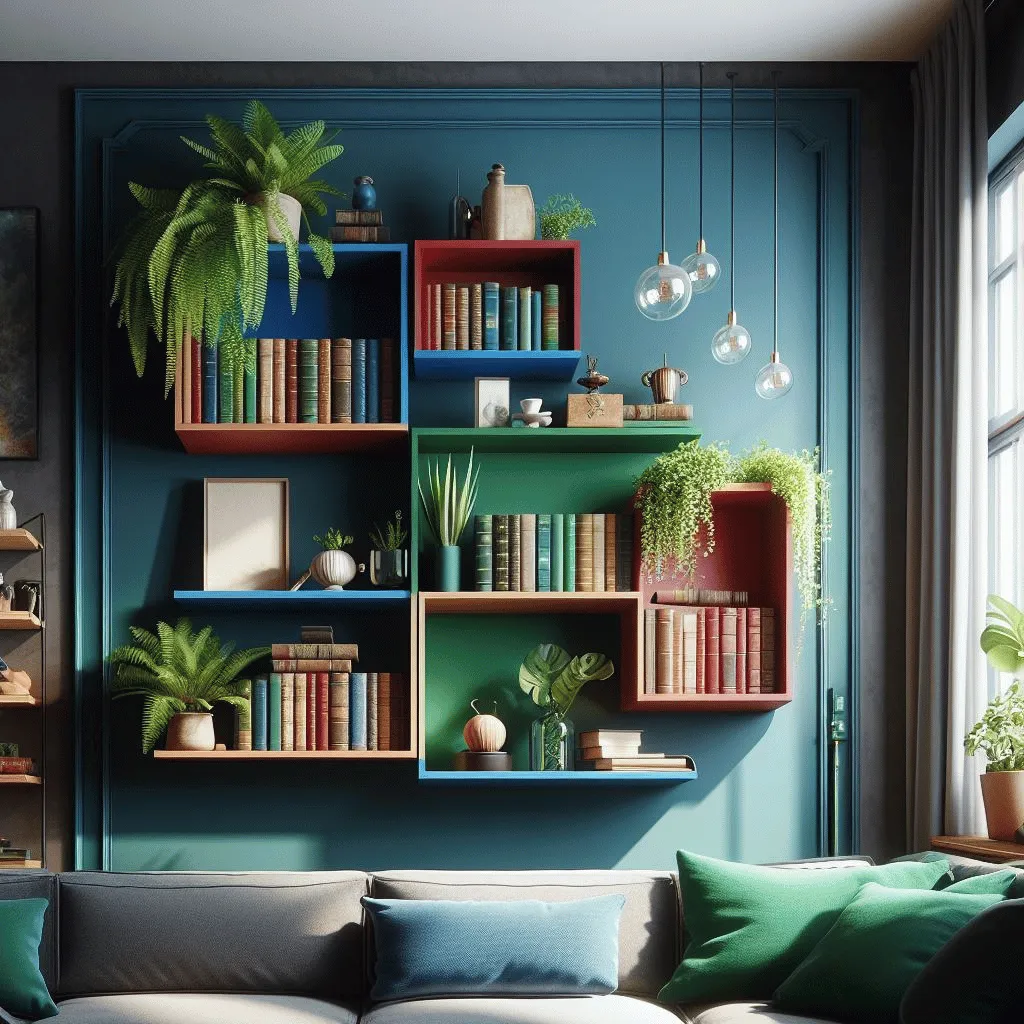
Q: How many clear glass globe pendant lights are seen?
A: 4